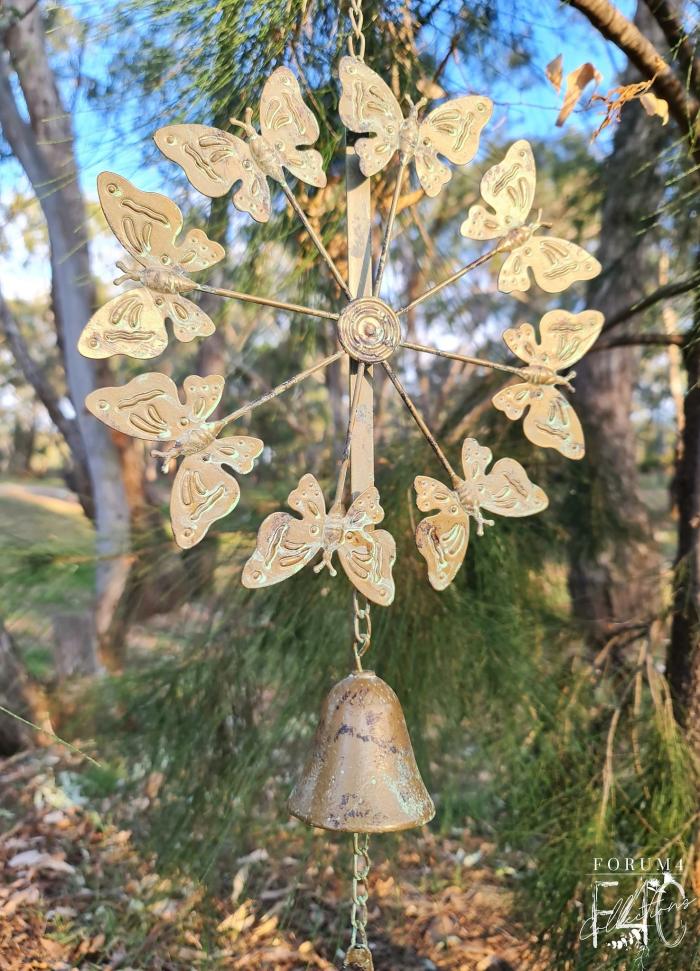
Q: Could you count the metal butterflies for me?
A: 8